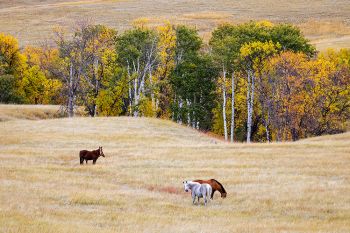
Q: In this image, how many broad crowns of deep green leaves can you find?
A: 3